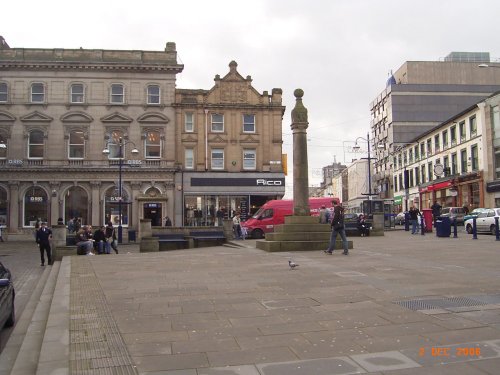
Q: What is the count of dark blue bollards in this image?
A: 4